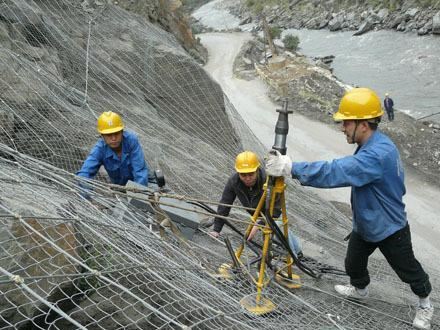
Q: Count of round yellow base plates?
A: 3